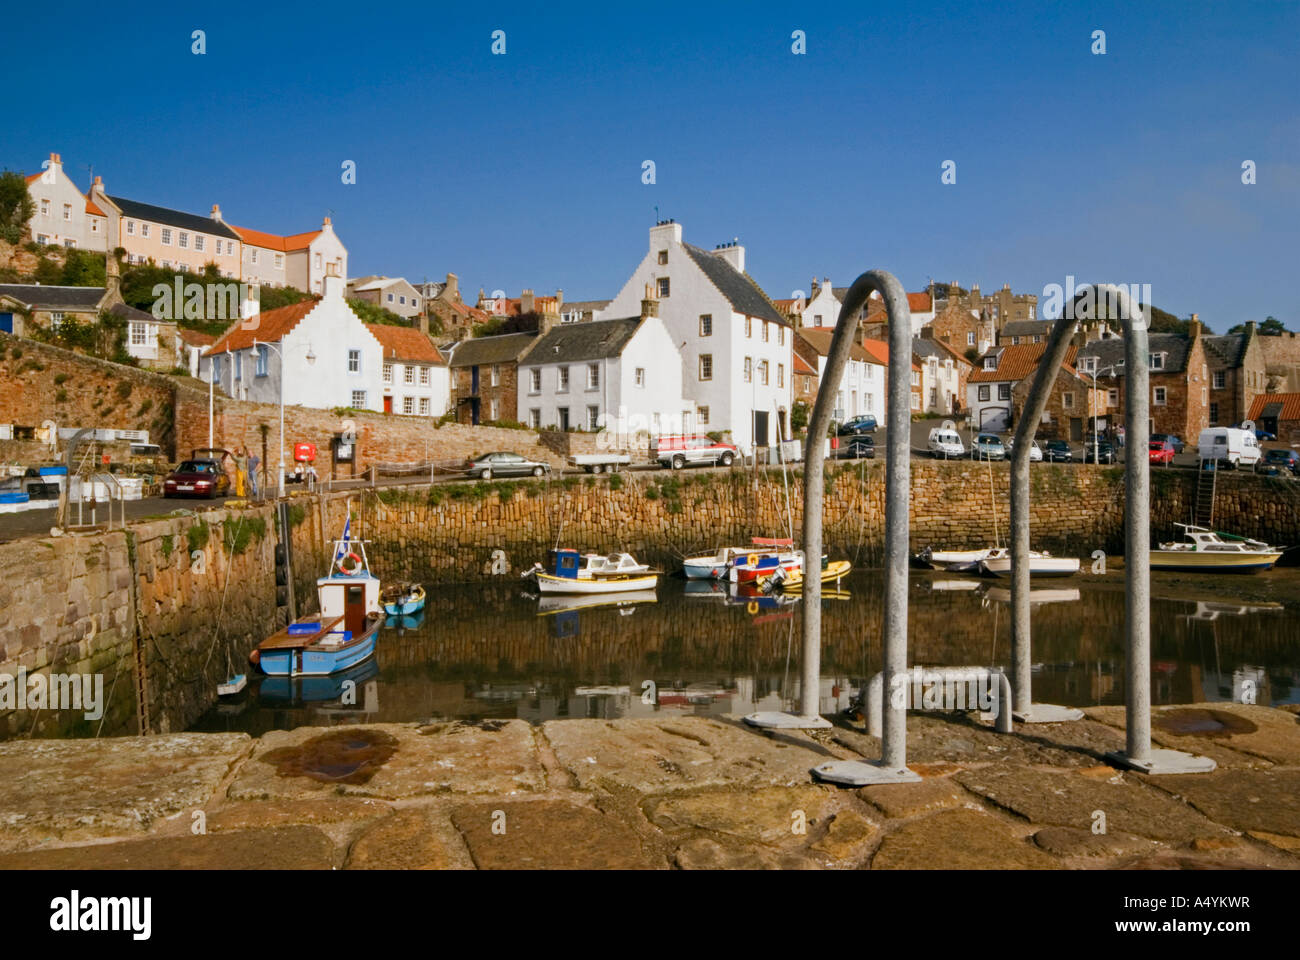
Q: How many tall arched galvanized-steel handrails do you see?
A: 2